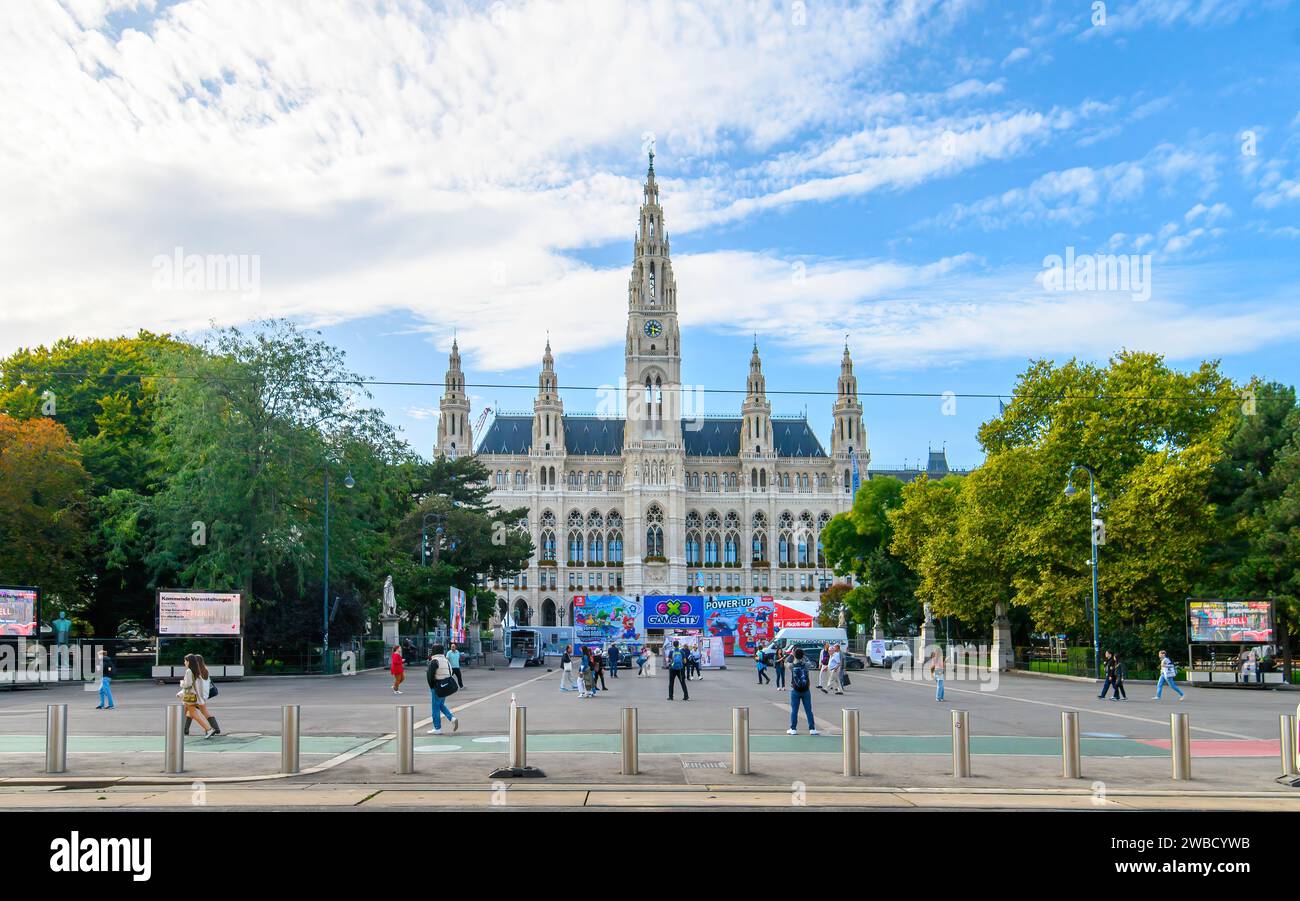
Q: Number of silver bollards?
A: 12